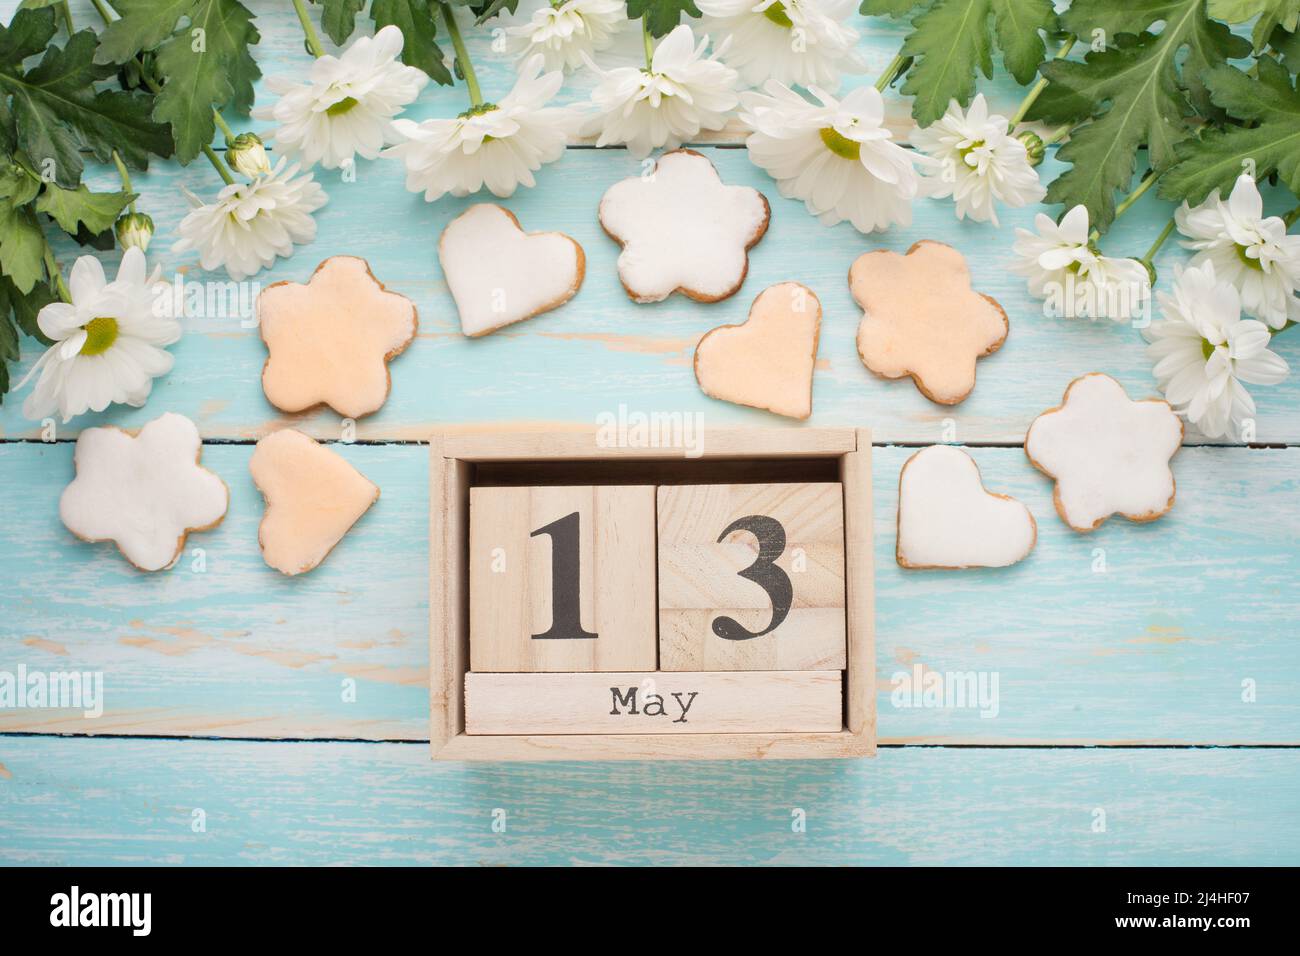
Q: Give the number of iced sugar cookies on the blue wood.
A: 9